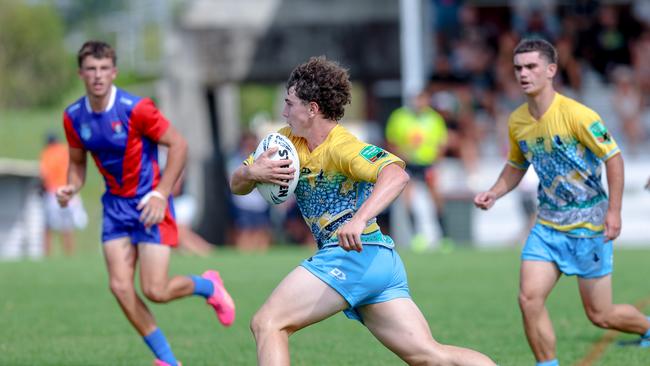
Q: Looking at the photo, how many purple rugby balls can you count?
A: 0